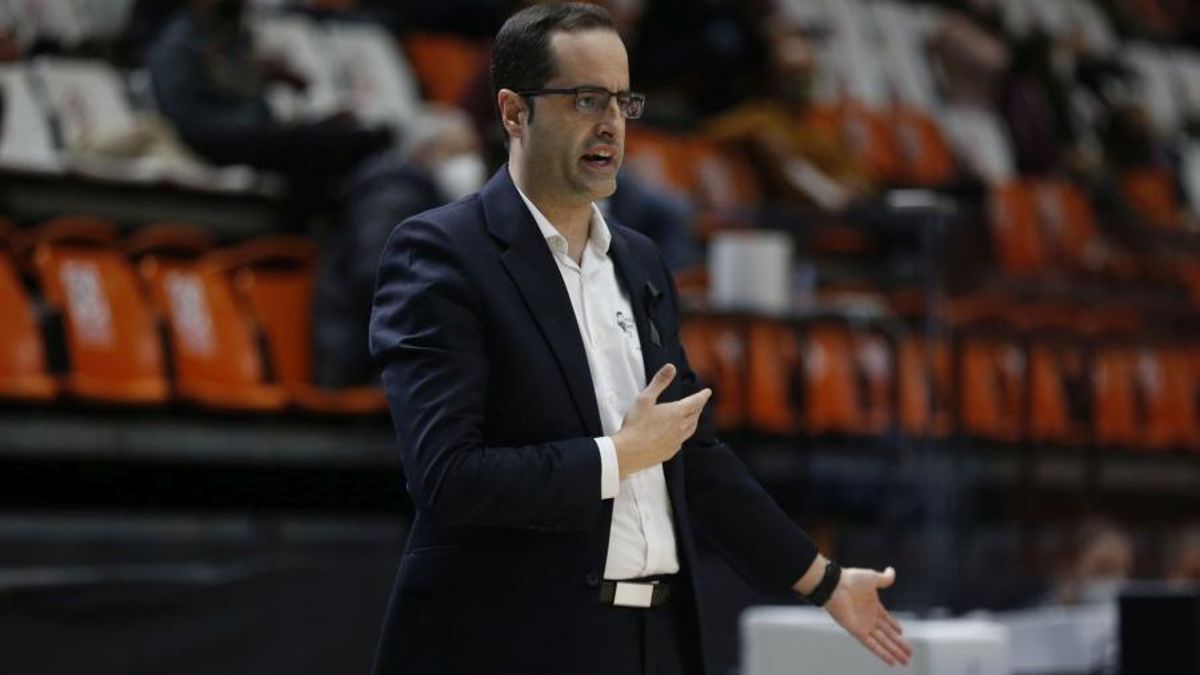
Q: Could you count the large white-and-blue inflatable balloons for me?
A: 0